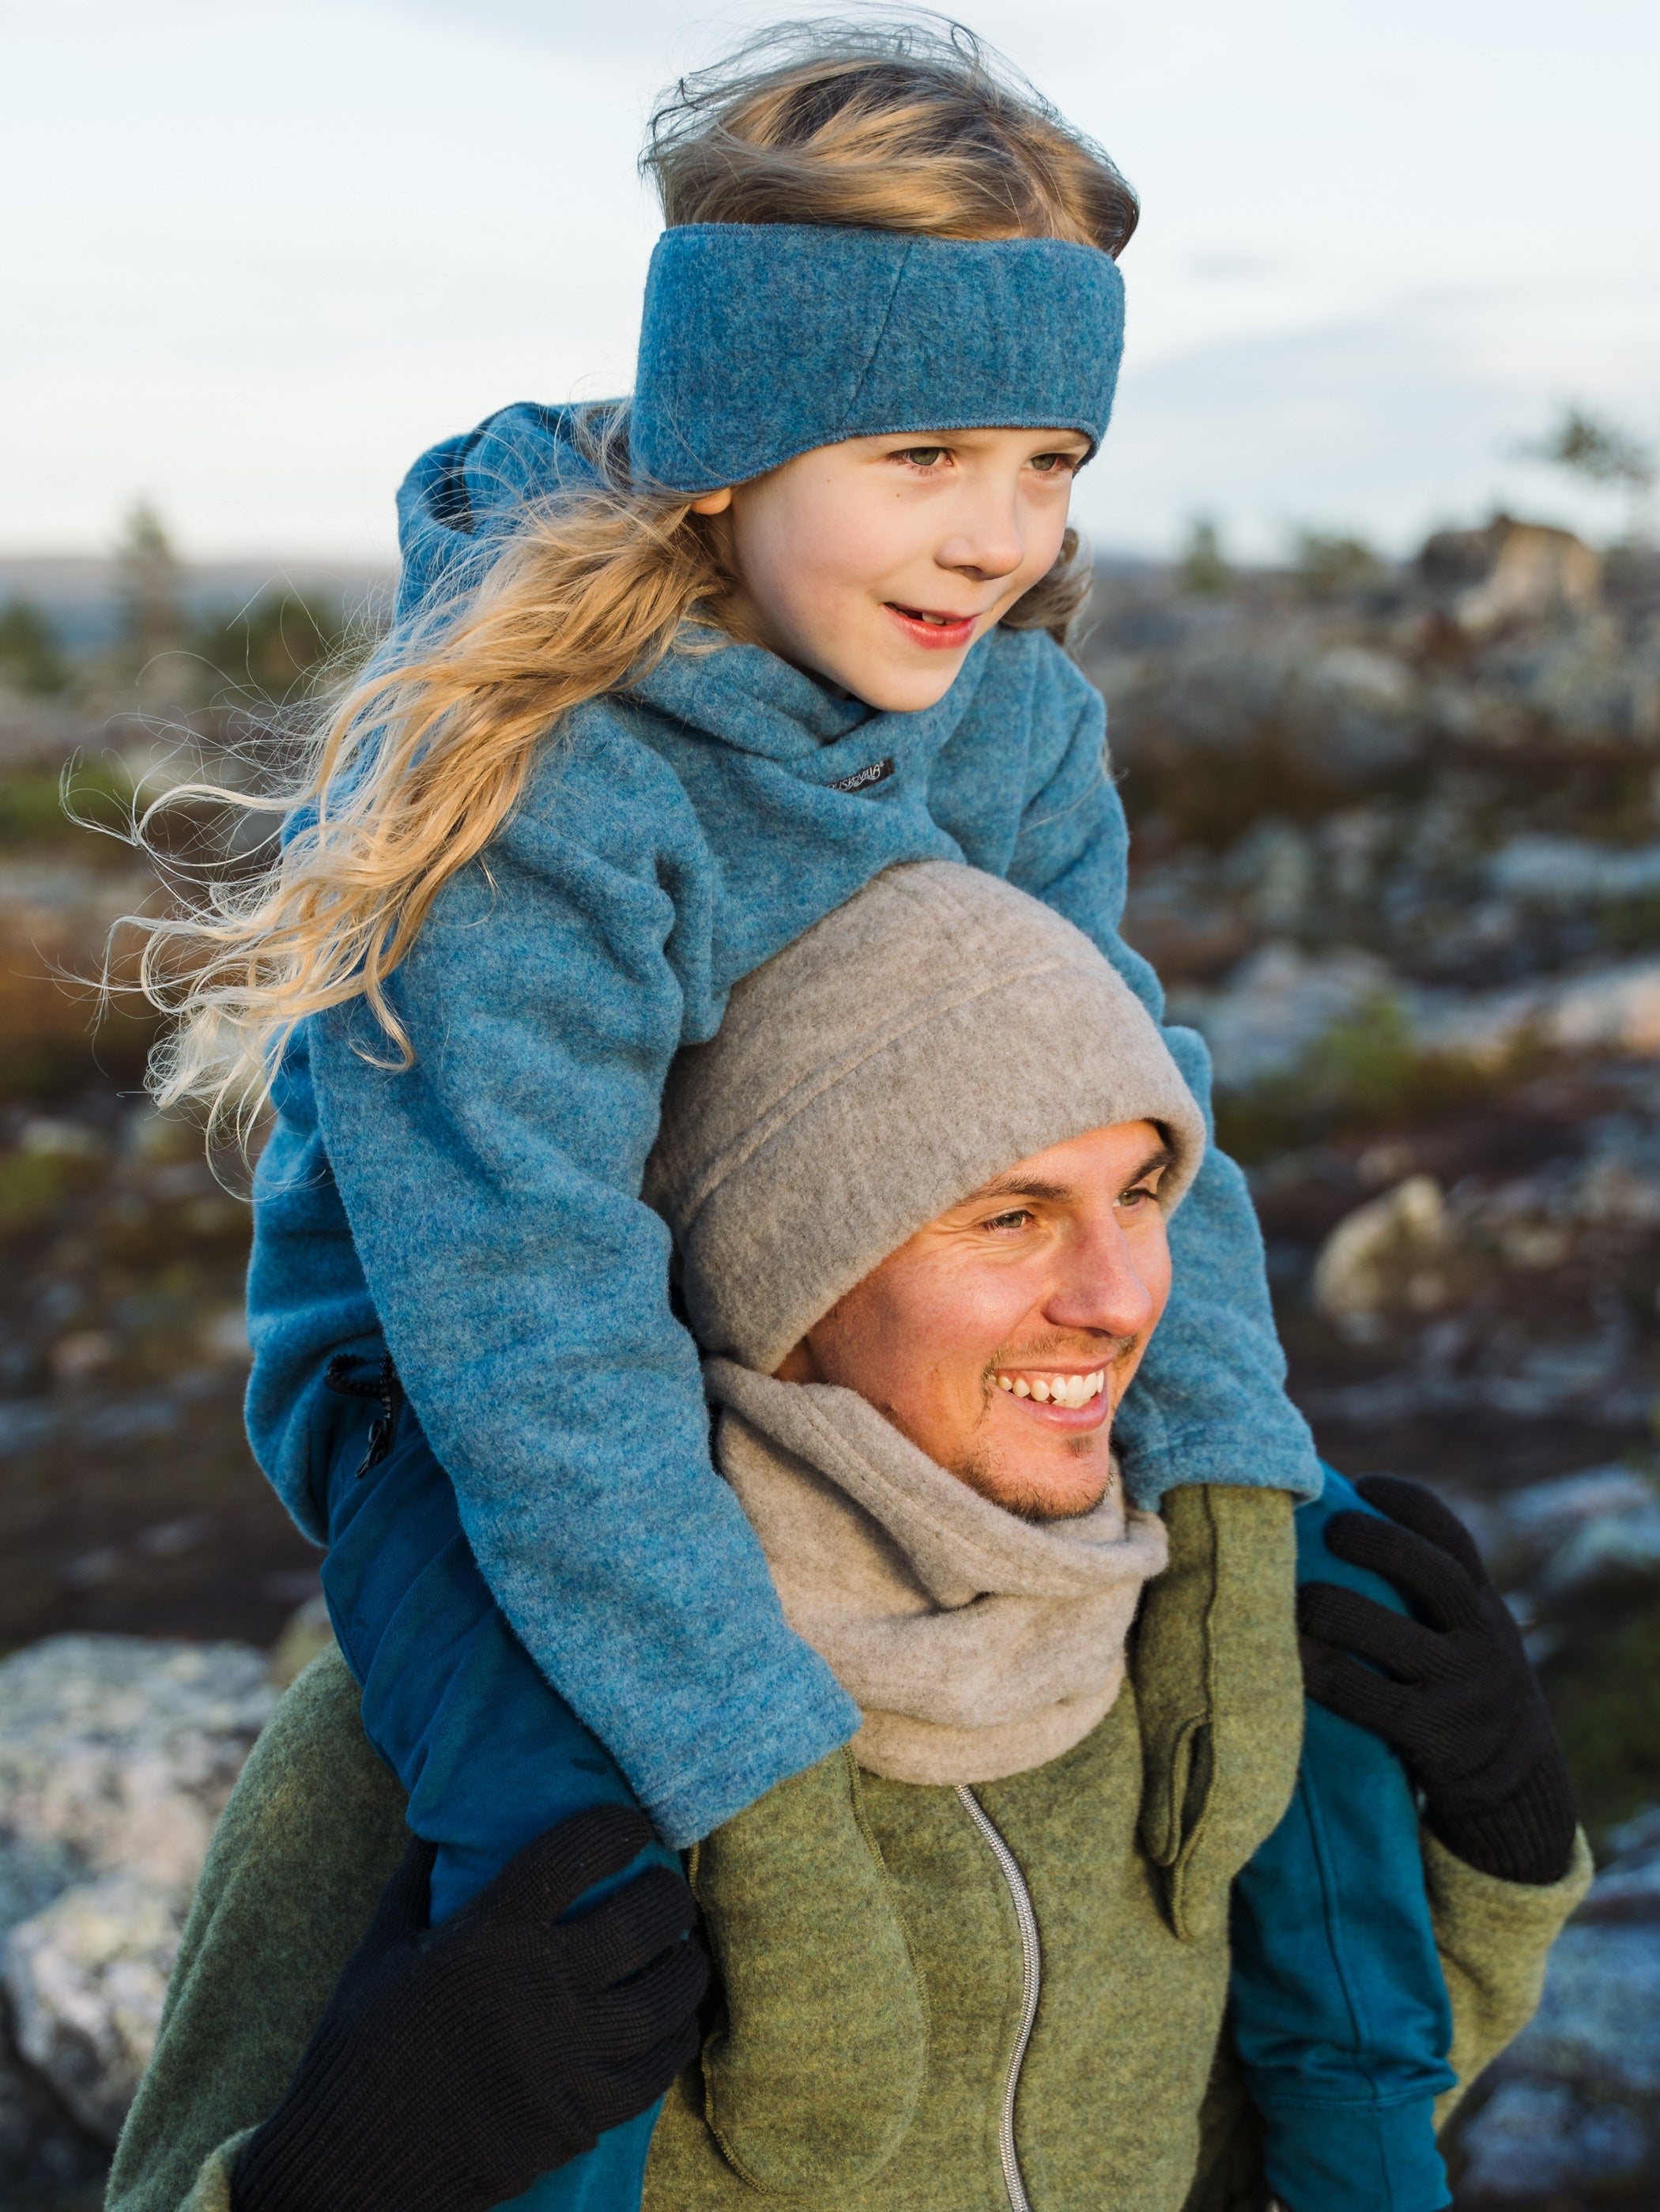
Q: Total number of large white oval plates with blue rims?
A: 0